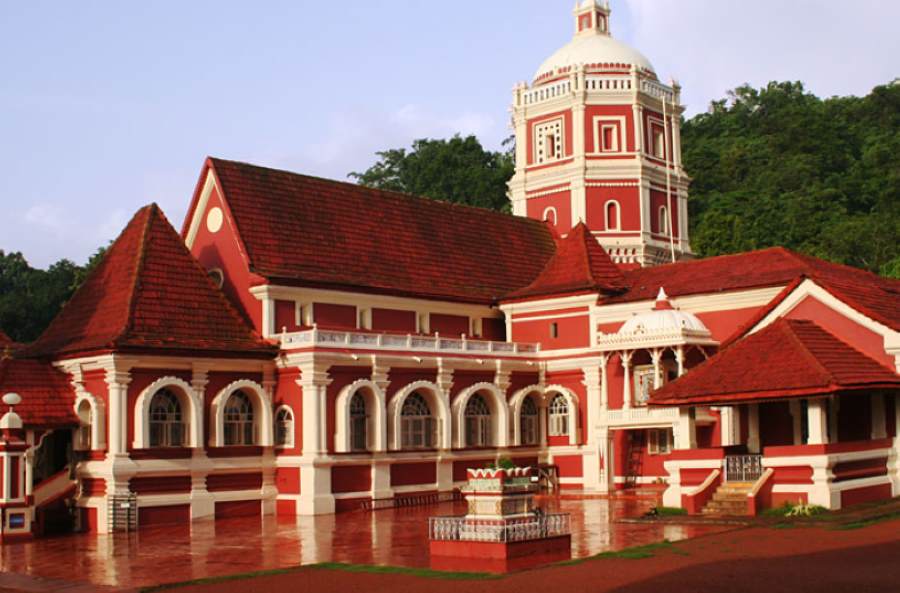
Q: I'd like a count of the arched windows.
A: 12